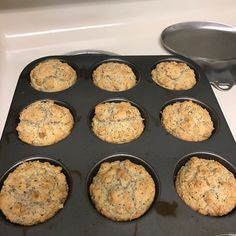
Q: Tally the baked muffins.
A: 9